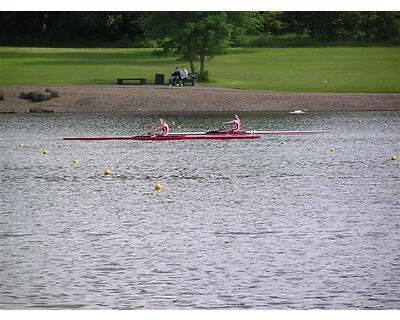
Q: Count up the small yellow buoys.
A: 12